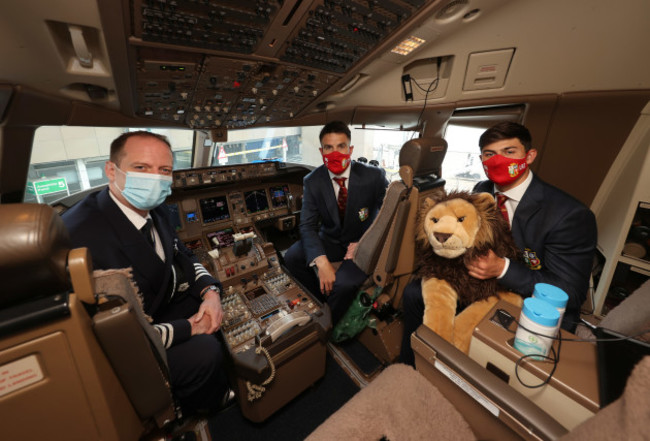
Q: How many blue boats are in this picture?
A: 0